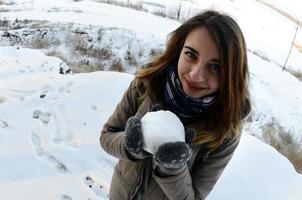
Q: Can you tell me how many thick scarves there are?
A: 1